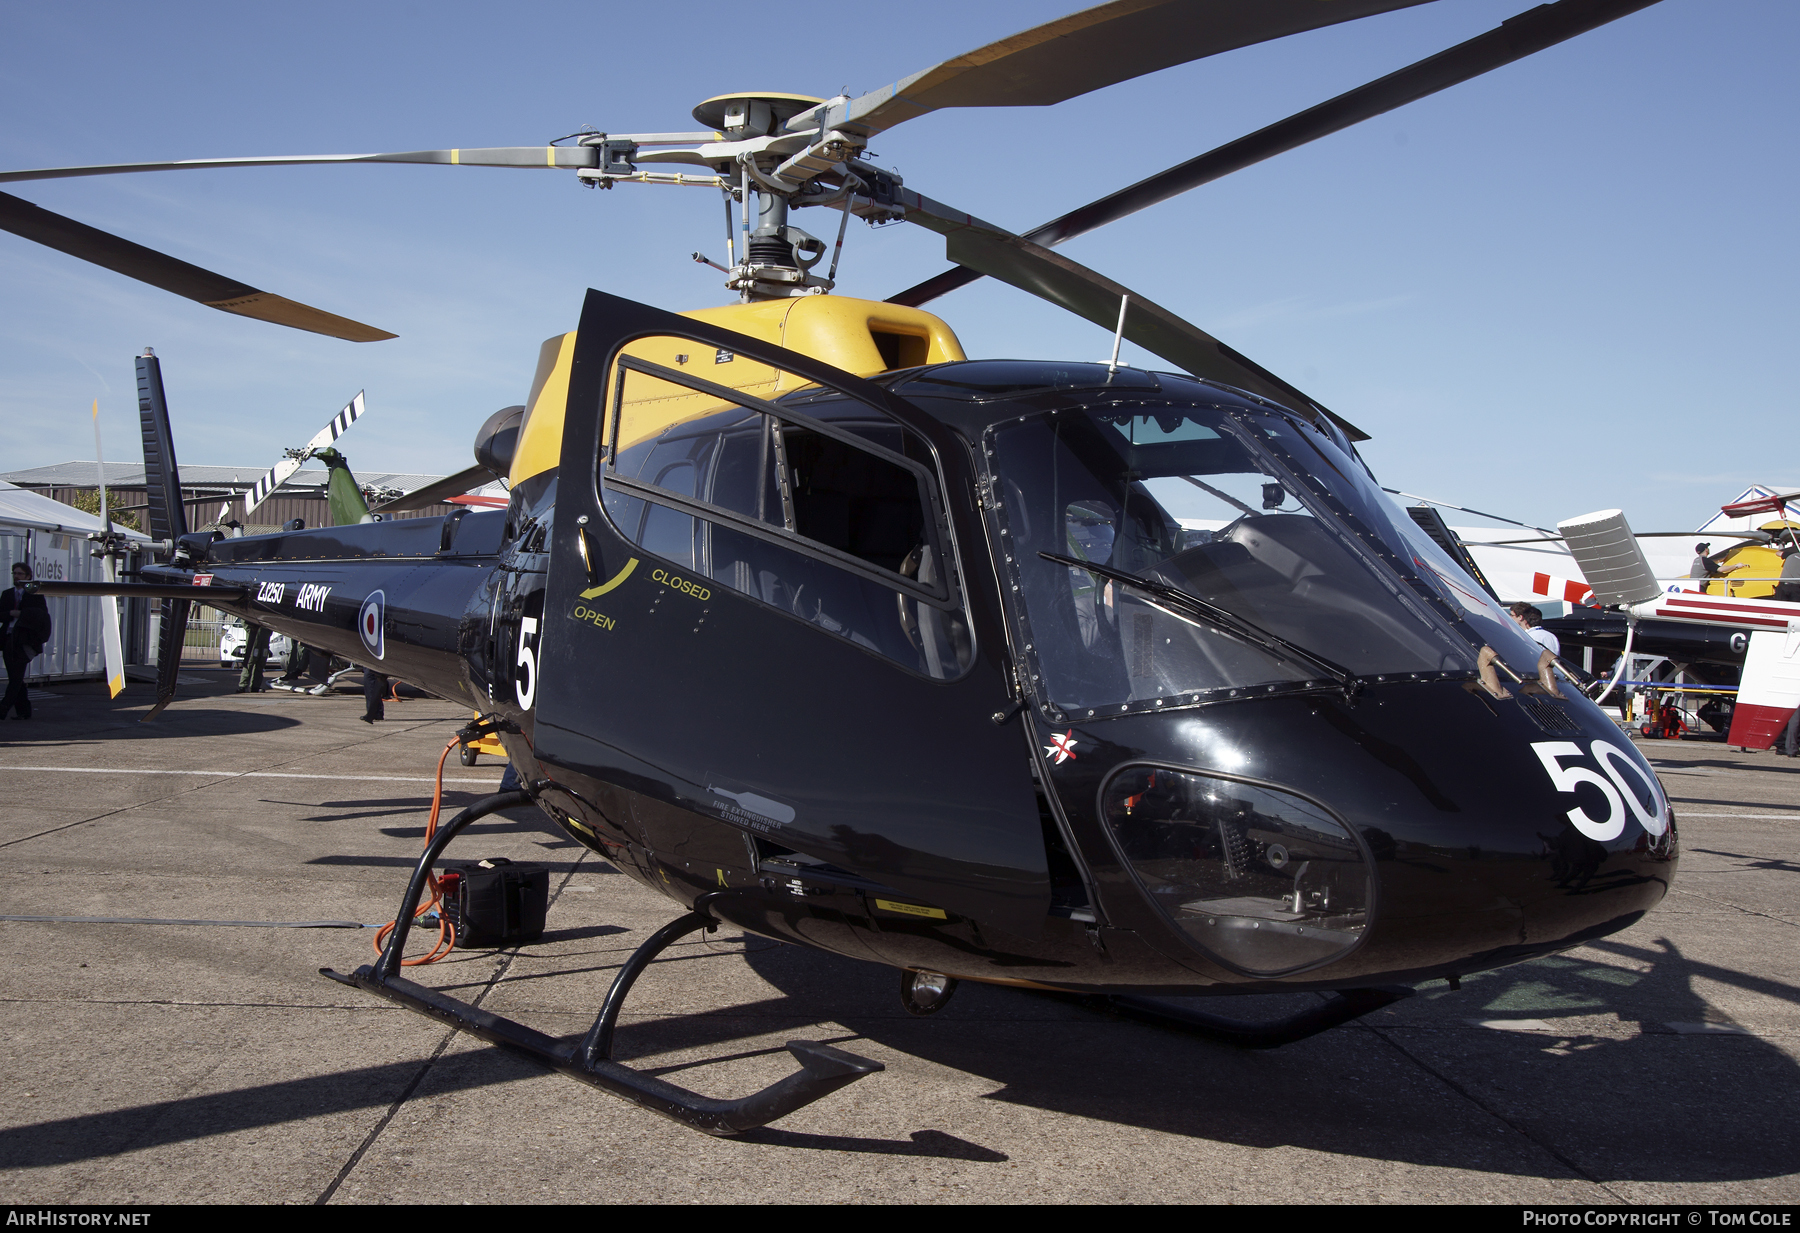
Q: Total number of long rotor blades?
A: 5